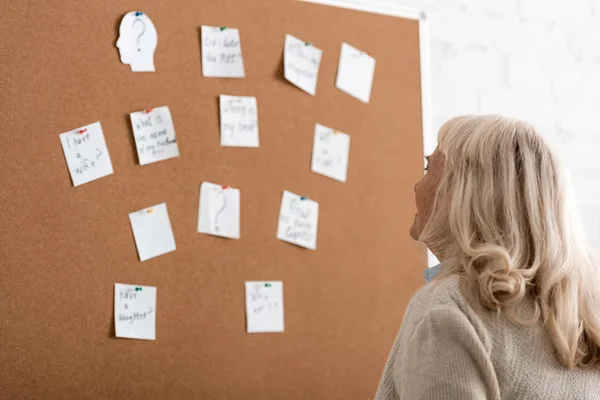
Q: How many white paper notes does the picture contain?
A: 13